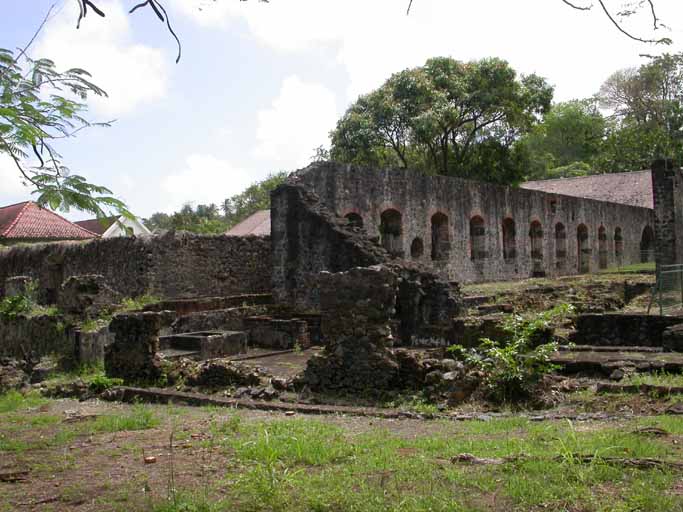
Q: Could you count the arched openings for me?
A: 12